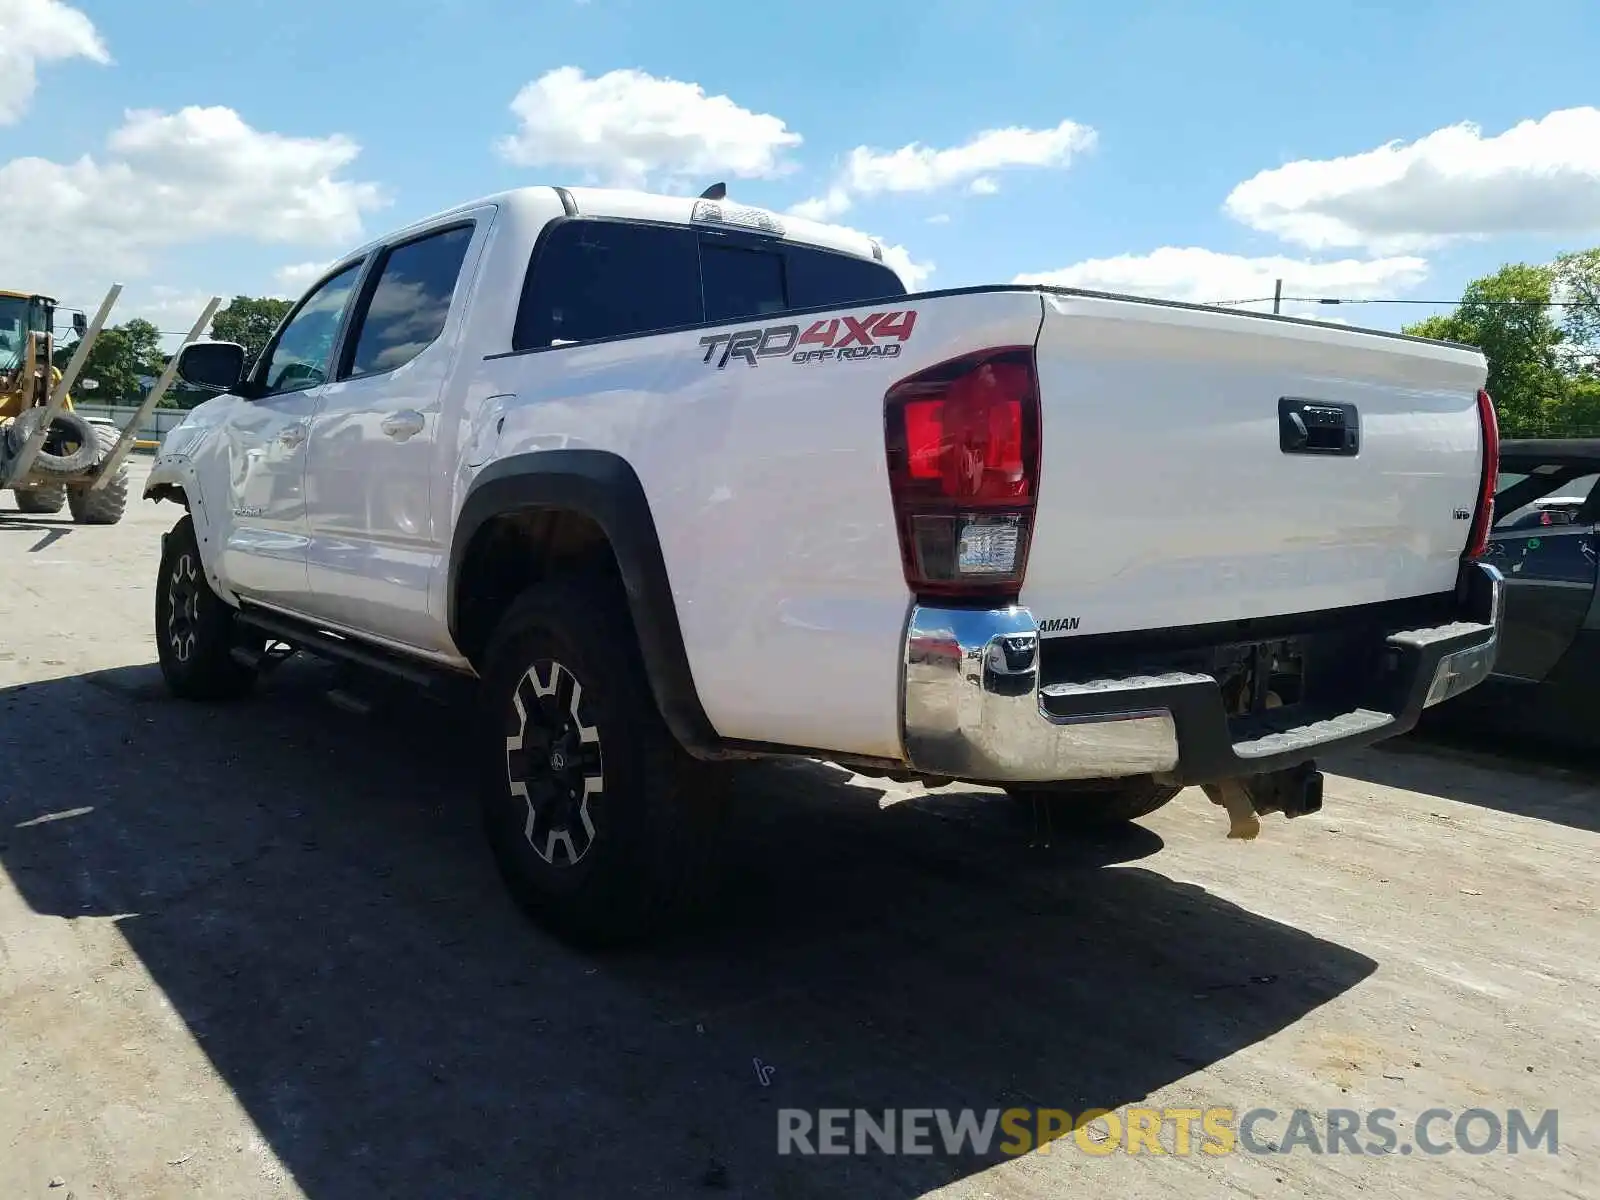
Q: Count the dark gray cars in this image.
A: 1